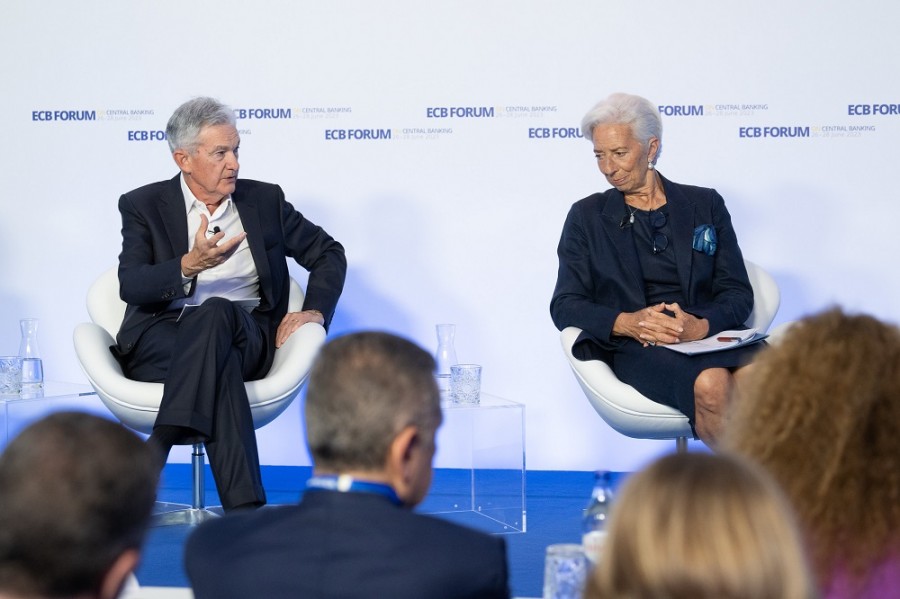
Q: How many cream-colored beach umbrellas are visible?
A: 0